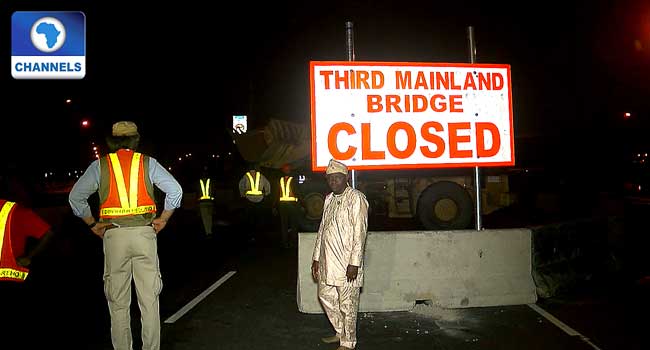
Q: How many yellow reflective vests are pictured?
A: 5